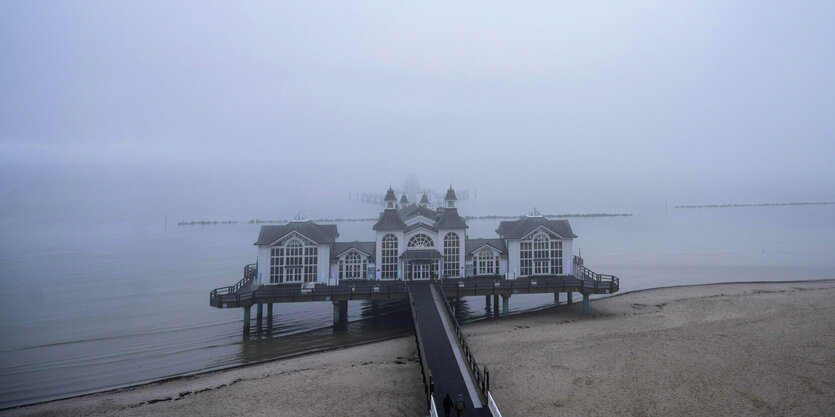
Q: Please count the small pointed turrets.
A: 4